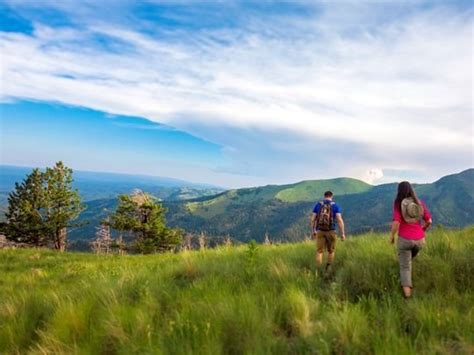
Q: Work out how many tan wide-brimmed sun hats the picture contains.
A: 1